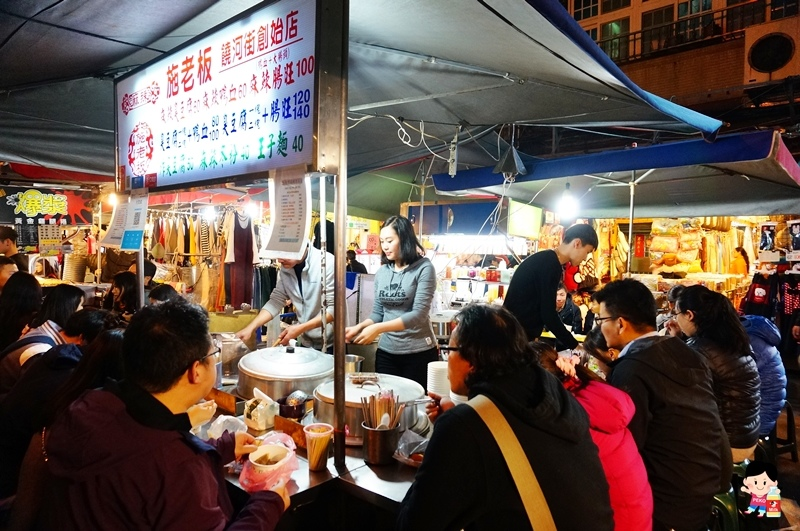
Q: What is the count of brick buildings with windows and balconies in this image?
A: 1